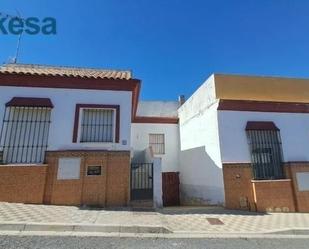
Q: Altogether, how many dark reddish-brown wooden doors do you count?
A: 1